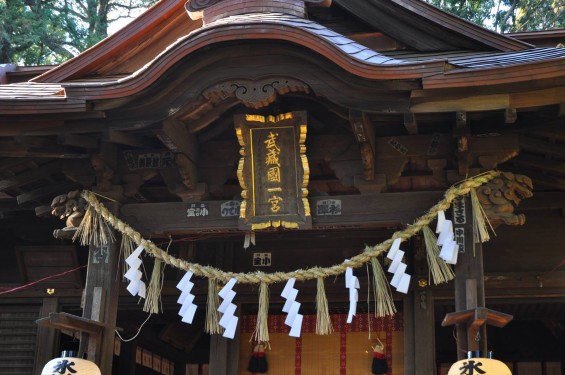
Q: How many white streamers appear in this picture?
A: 7